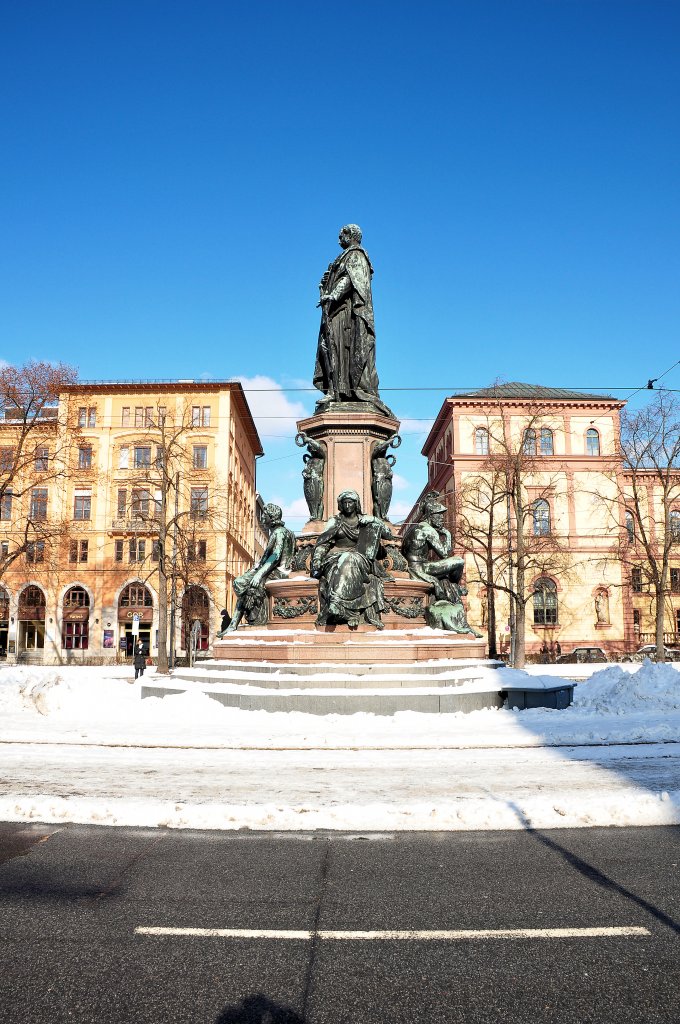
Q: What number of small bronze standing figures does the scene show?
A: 2